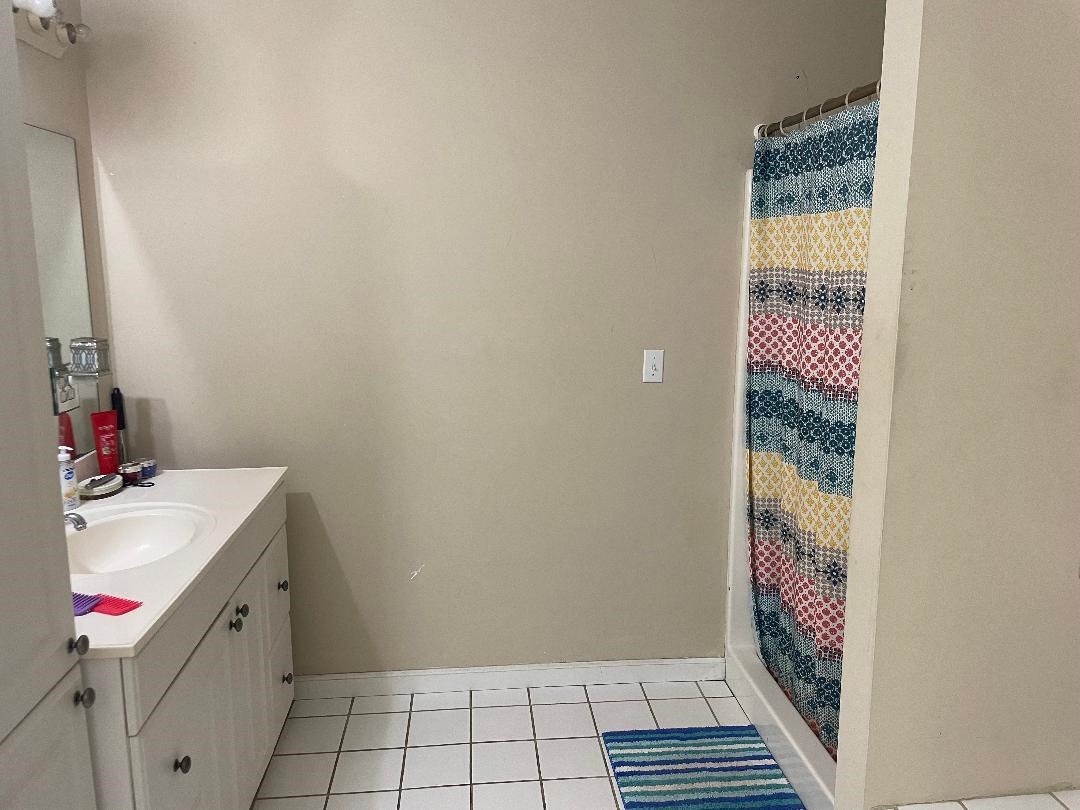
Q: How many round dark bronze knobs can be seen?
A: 7